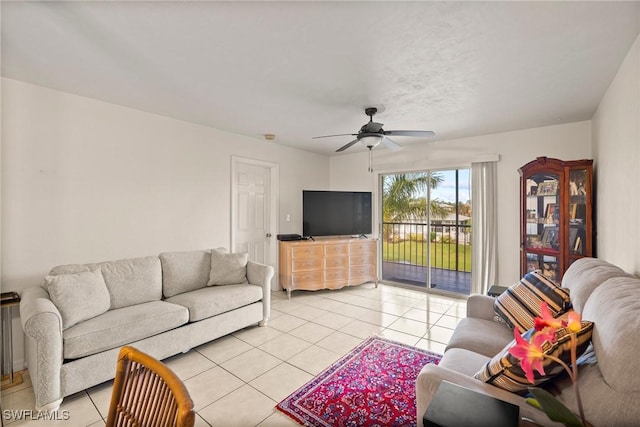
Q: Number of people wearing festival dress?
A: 0